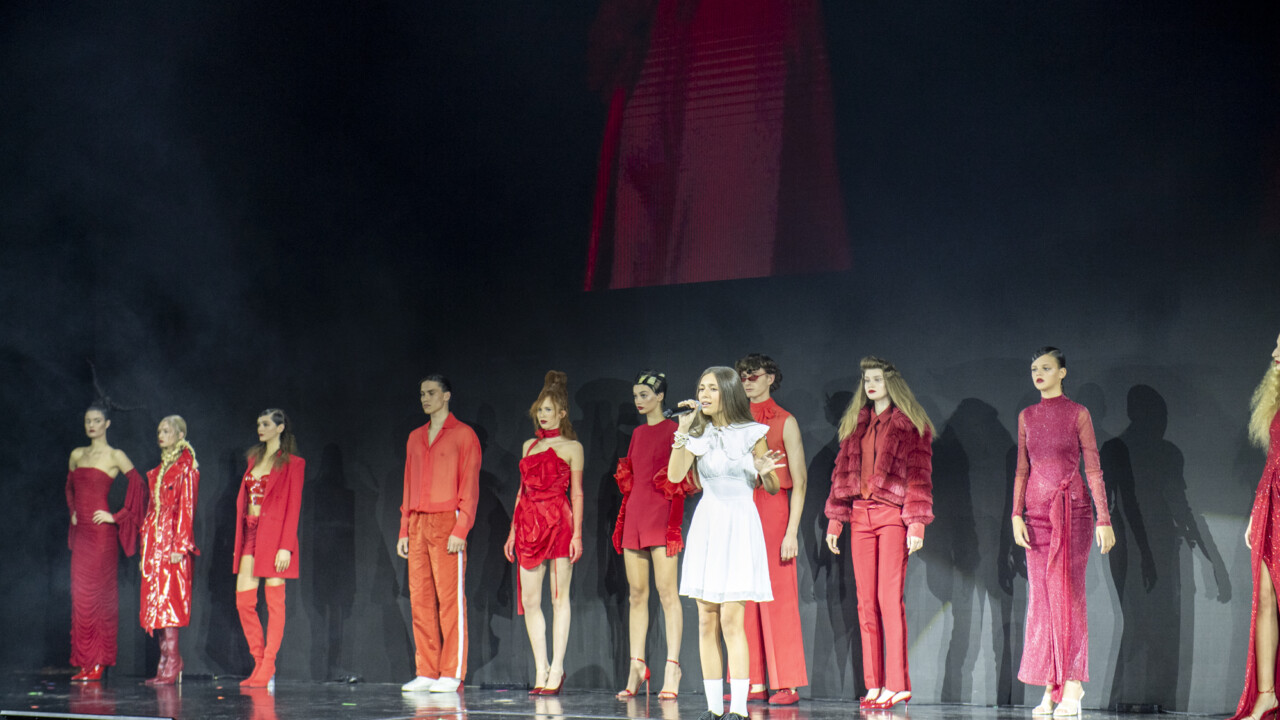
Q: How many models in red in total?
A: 10